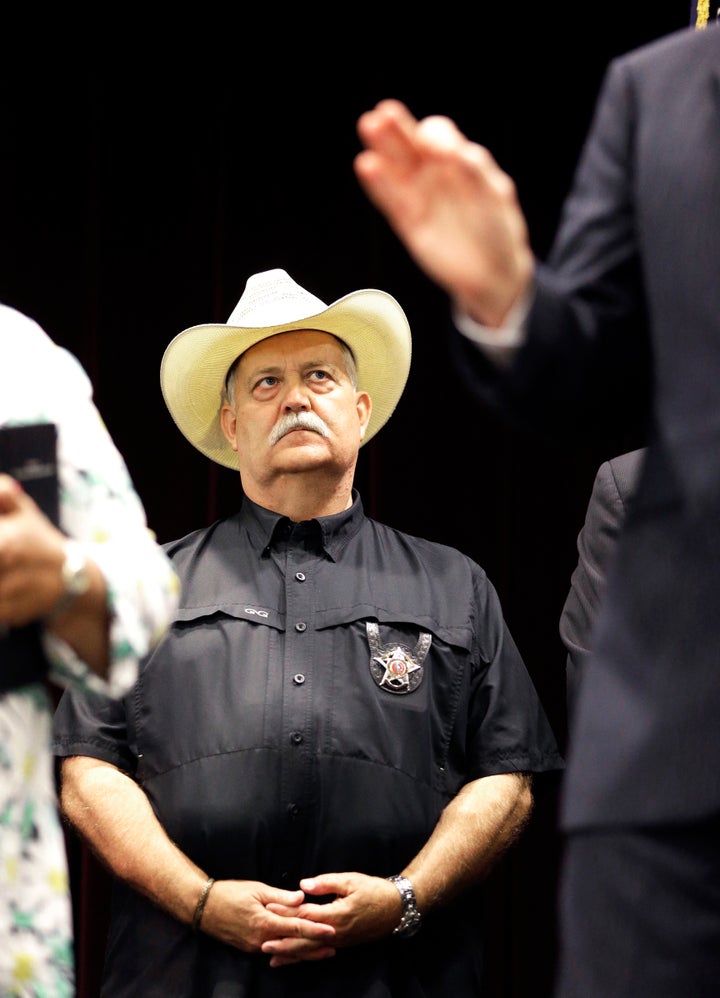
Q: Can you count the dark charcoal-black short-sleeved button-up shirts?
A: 1